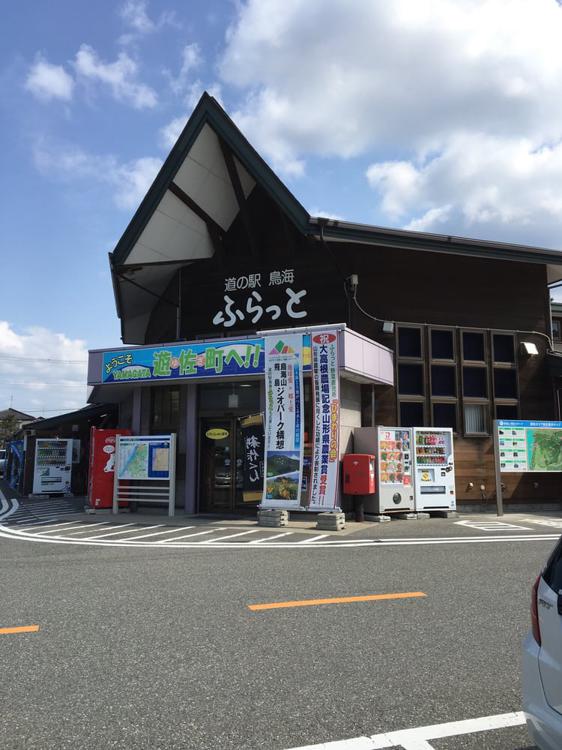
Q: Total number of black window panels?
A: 11